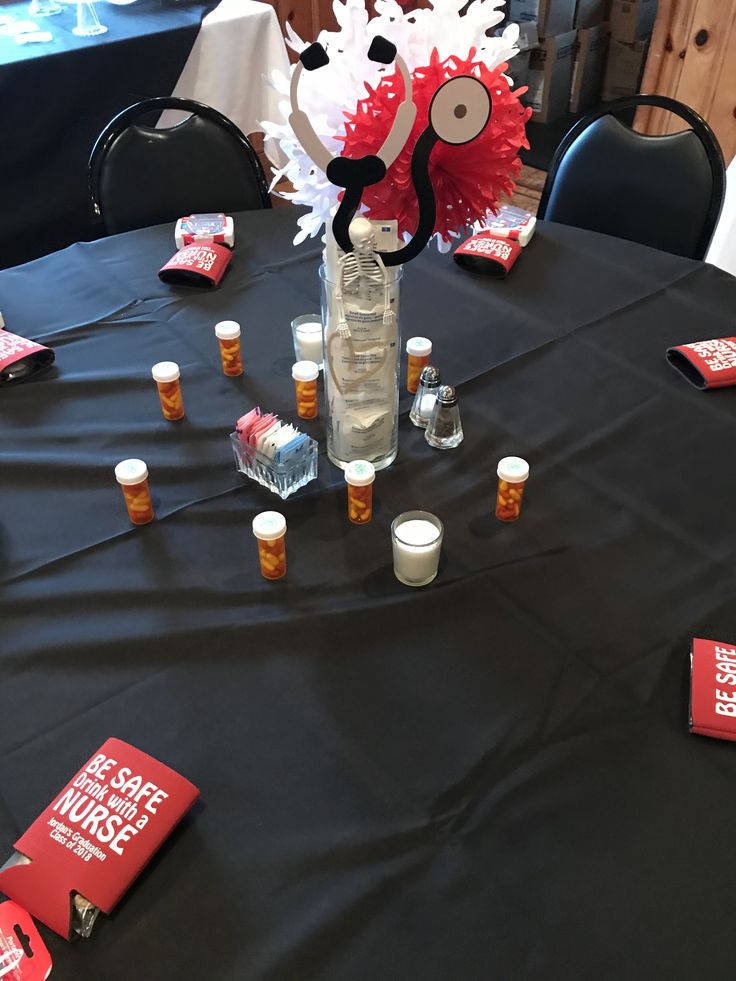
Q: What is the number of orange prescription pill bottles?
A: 8